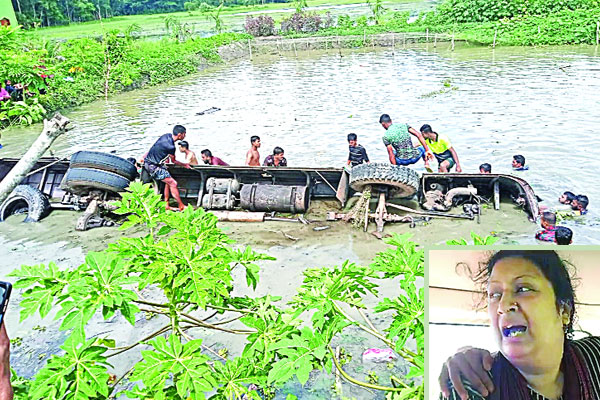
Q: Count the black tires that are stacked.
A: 2